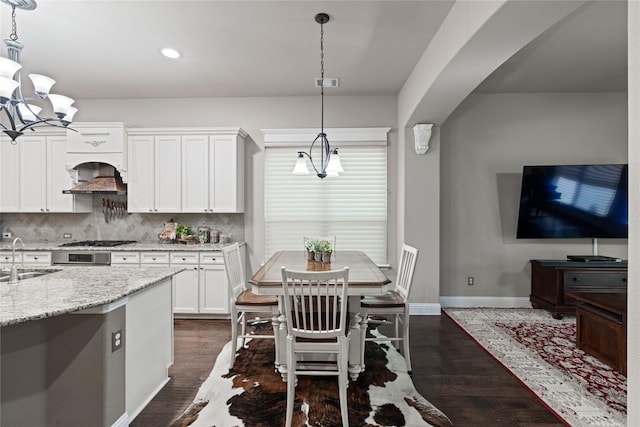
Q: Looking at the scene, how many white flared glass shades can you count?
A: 9